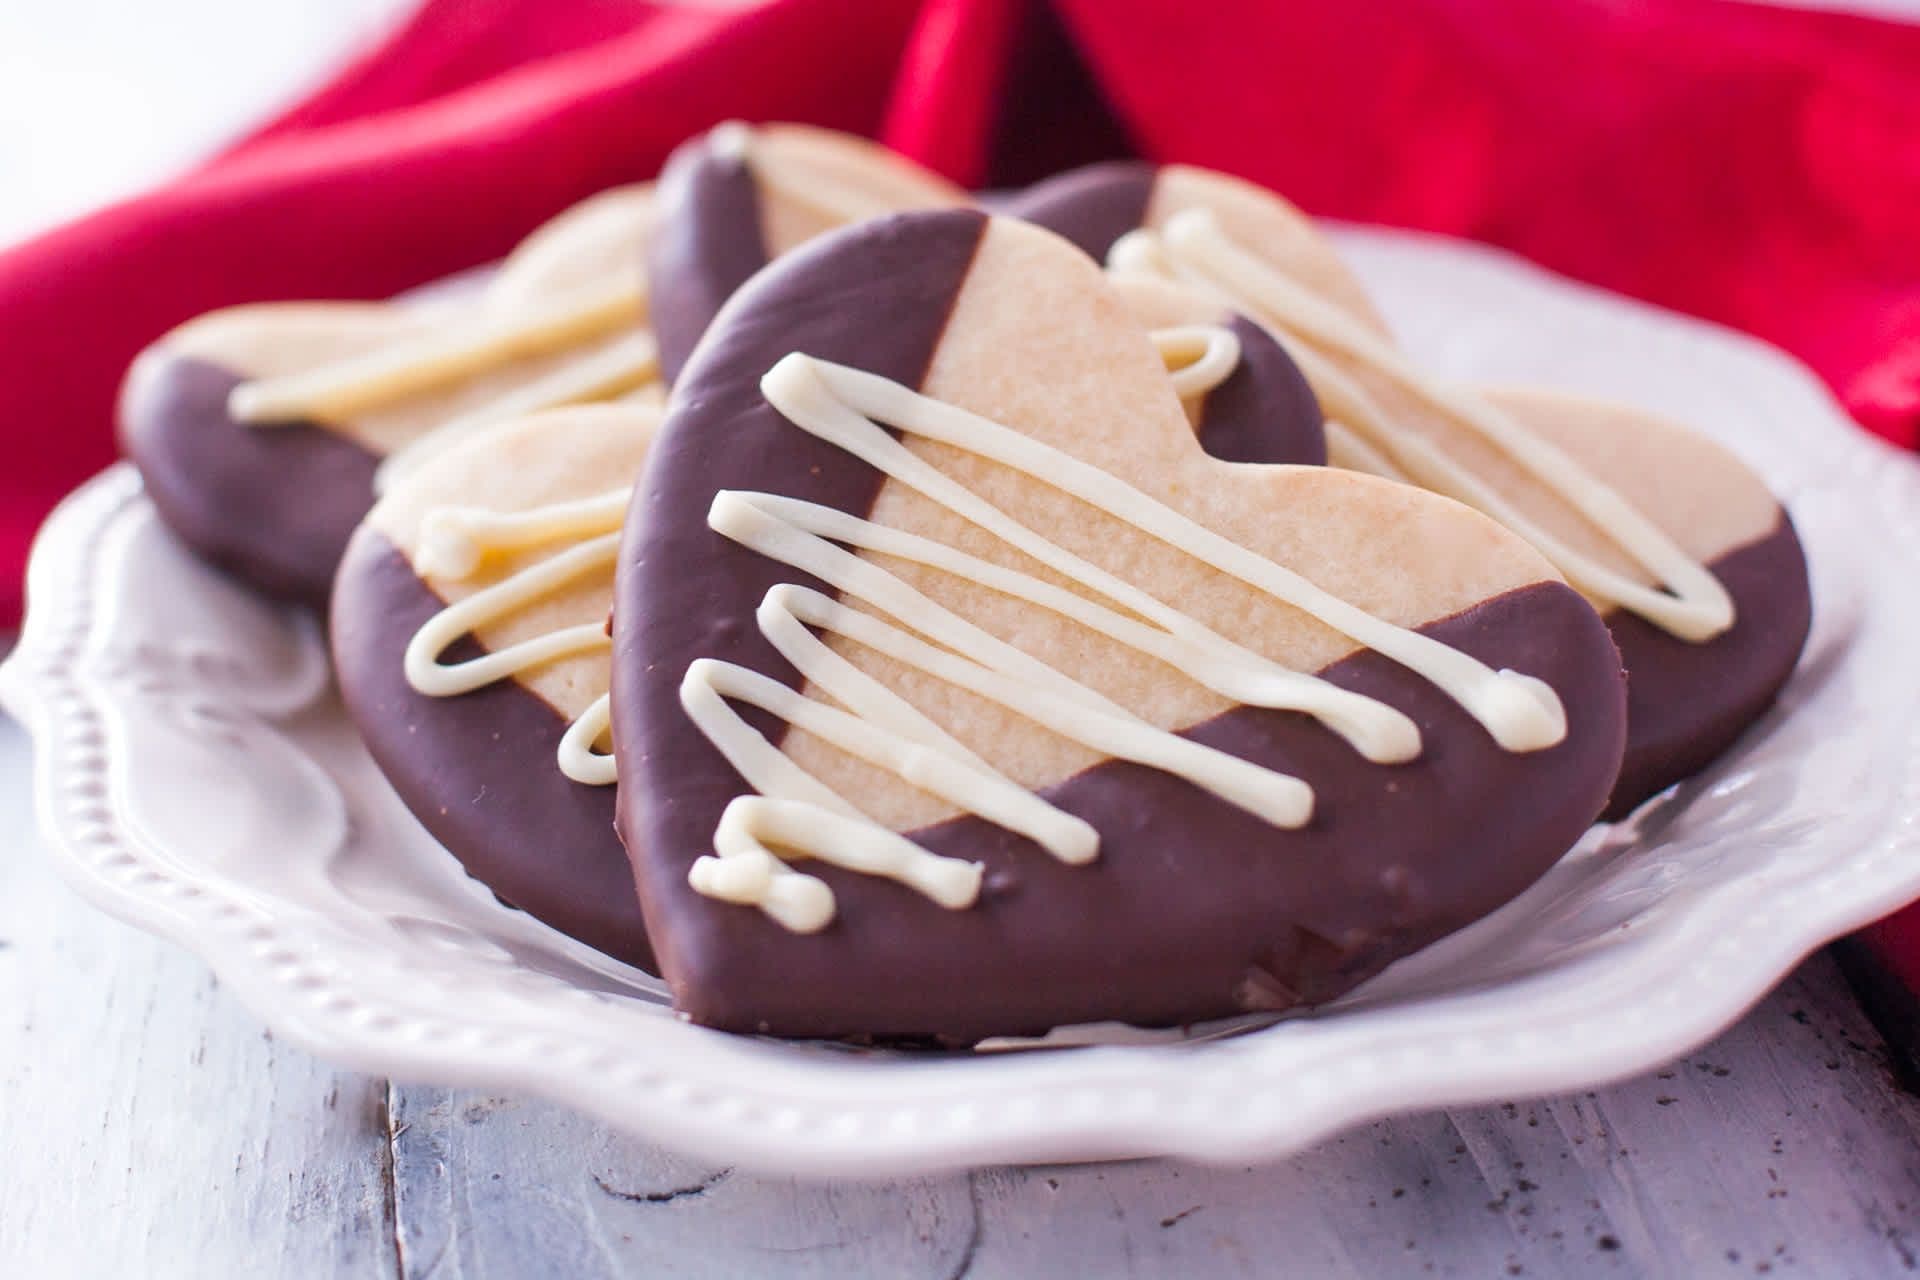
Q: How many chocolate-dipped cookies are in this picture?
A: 5